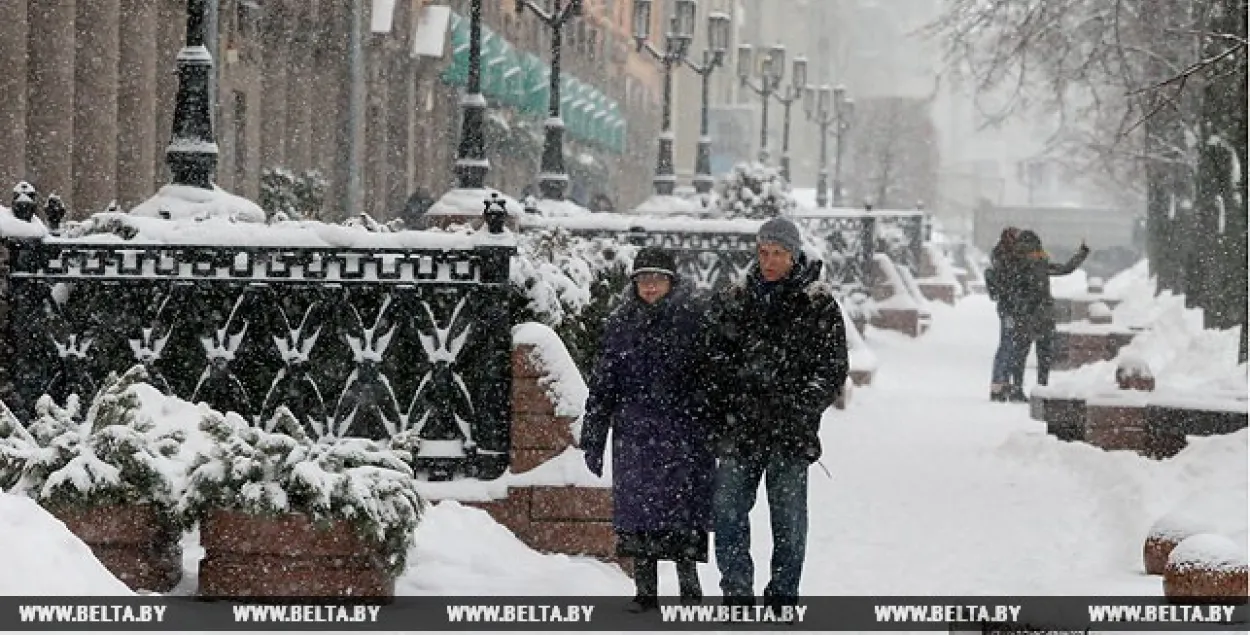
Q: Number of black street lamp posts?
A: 9